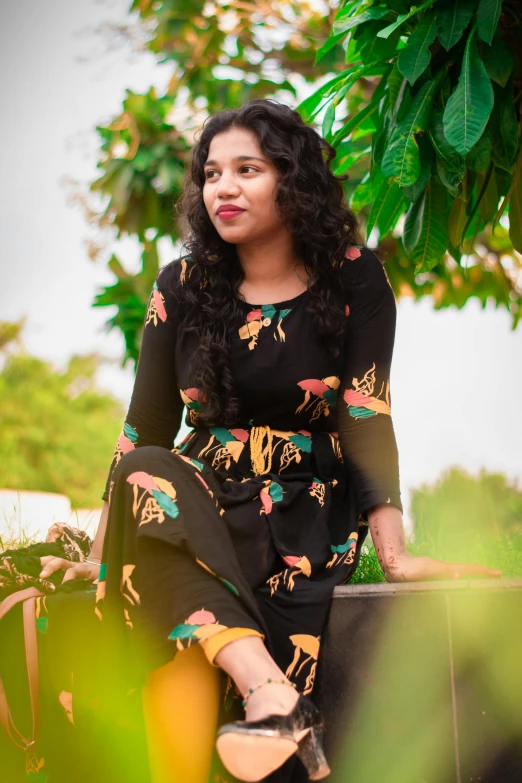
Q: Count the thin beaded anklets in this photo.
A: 1